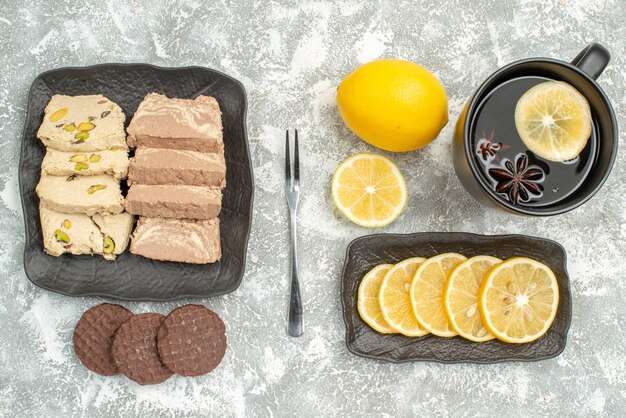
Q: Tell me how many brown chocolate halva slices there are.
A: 4